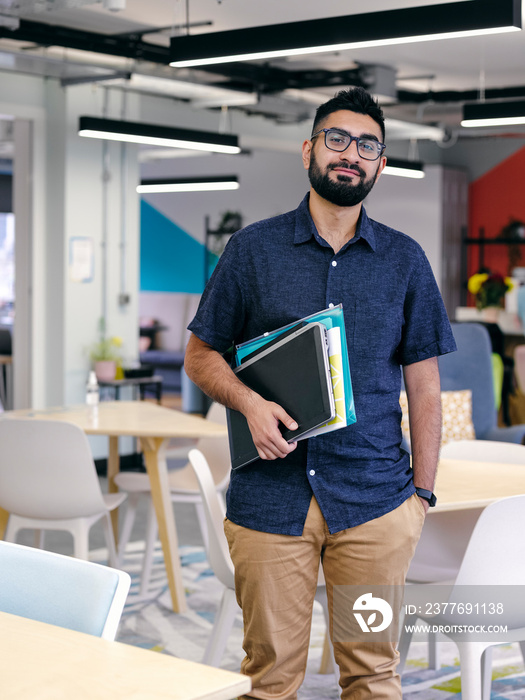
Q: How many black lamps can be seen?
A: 5